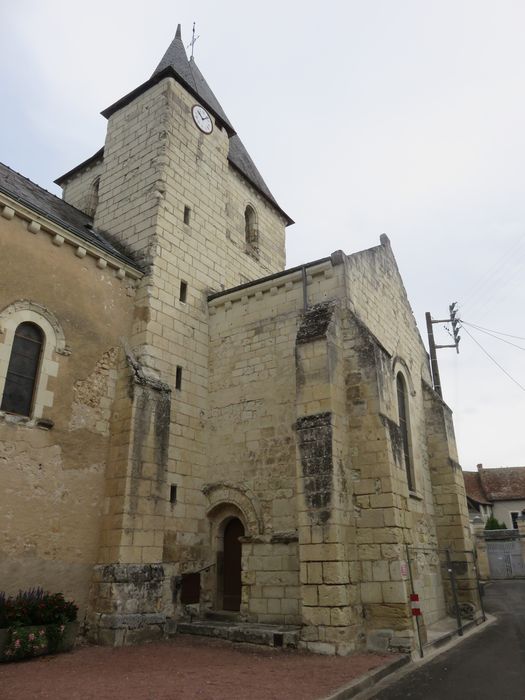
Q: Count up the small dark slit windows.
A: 4